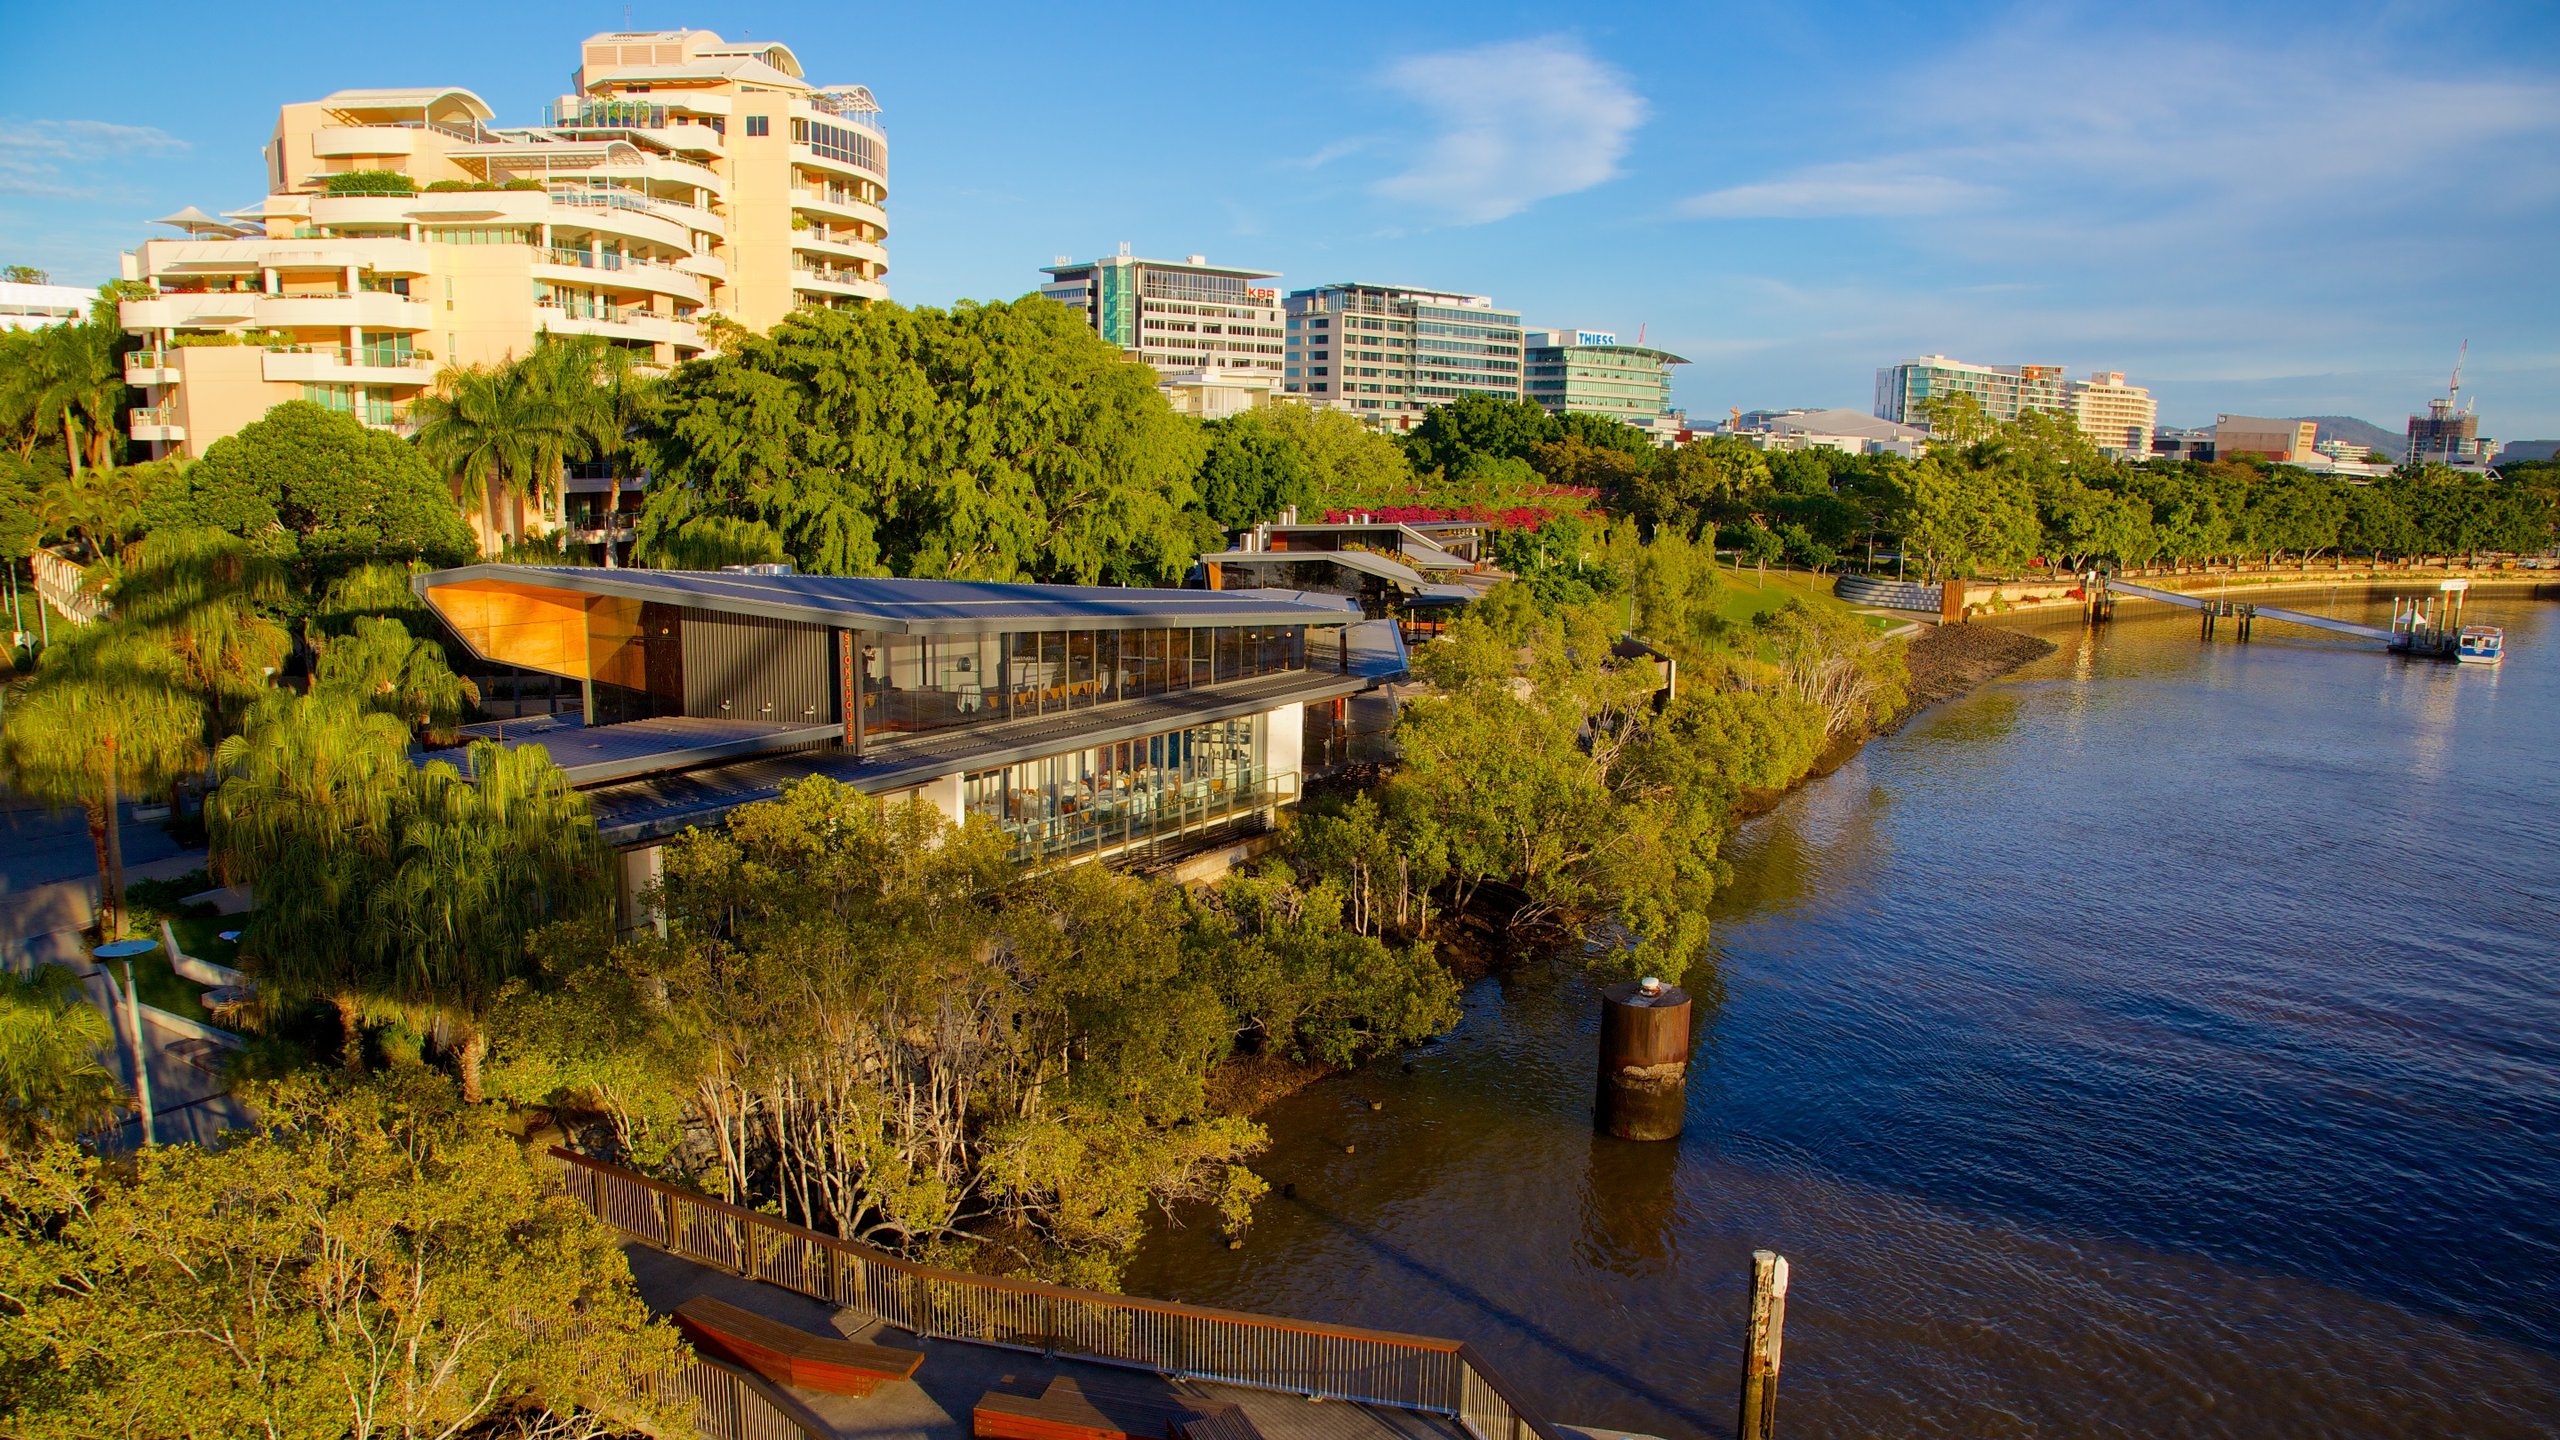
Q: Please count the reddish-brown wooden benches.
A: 2